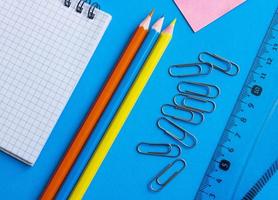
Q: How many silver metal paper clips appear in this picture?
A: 8